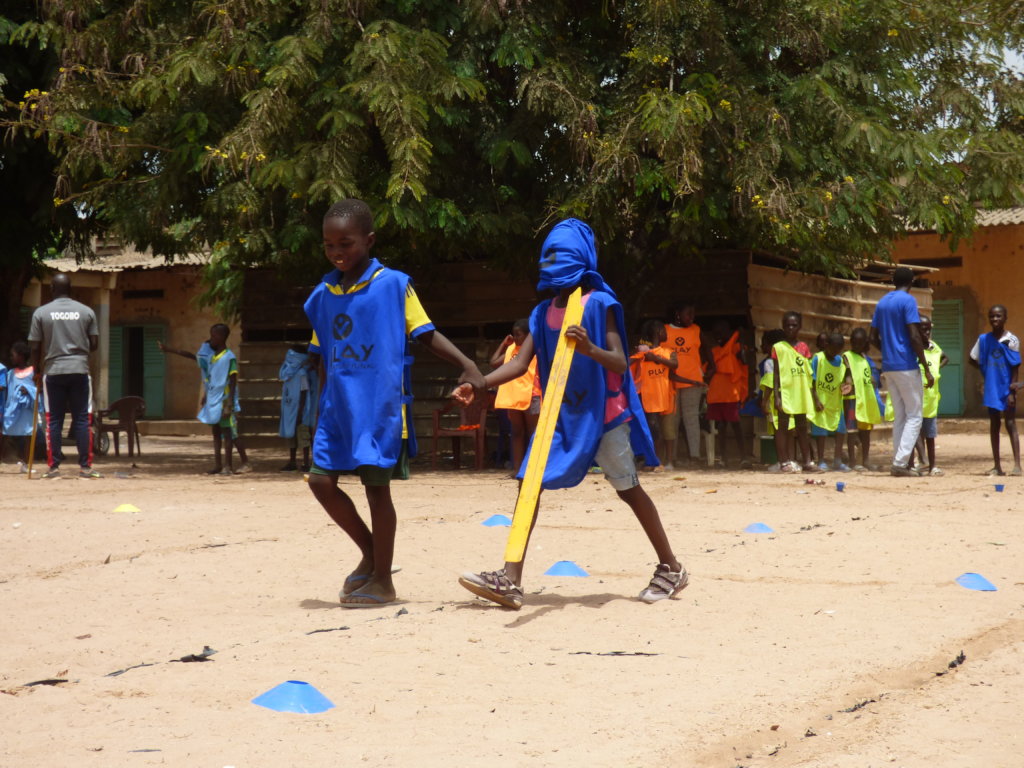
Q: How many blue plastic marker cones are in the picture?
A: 5